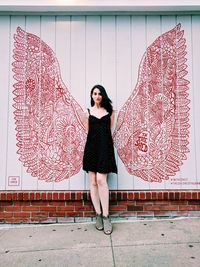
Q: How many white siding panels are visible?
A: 14